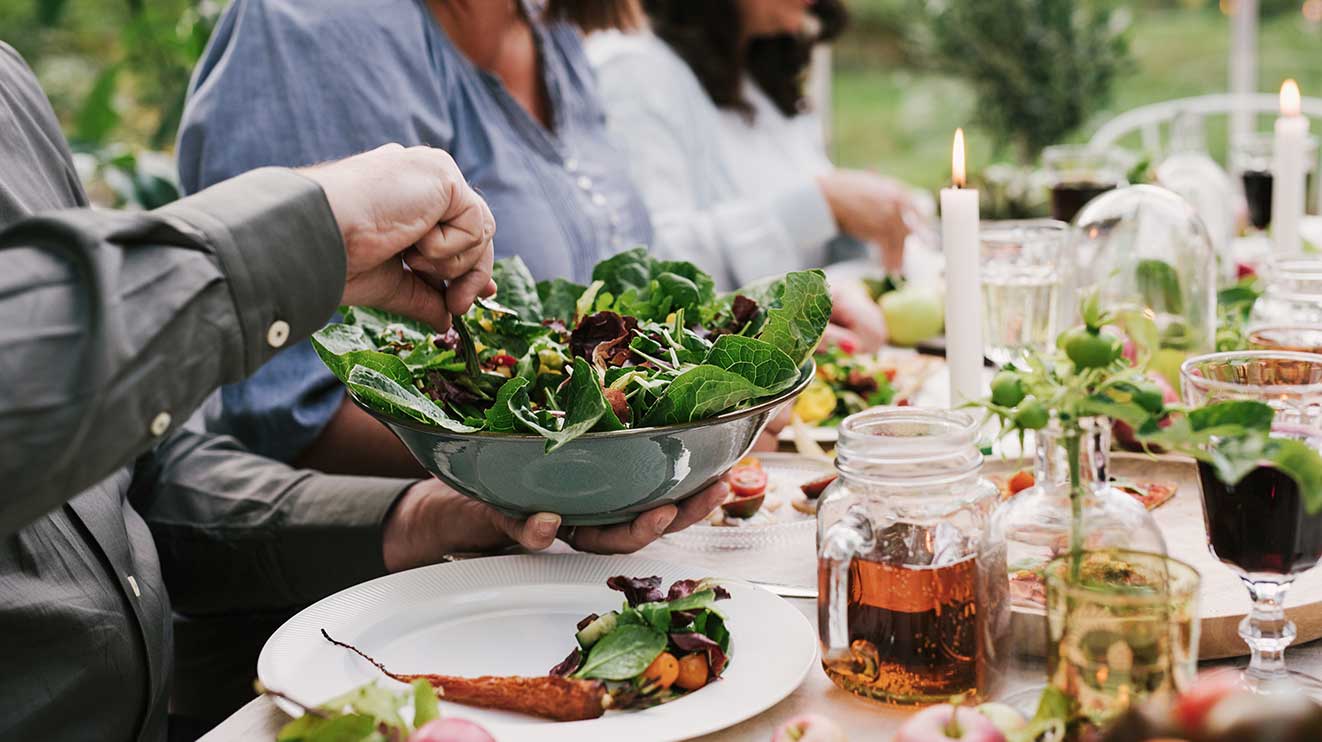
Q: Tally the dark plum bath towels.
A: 0